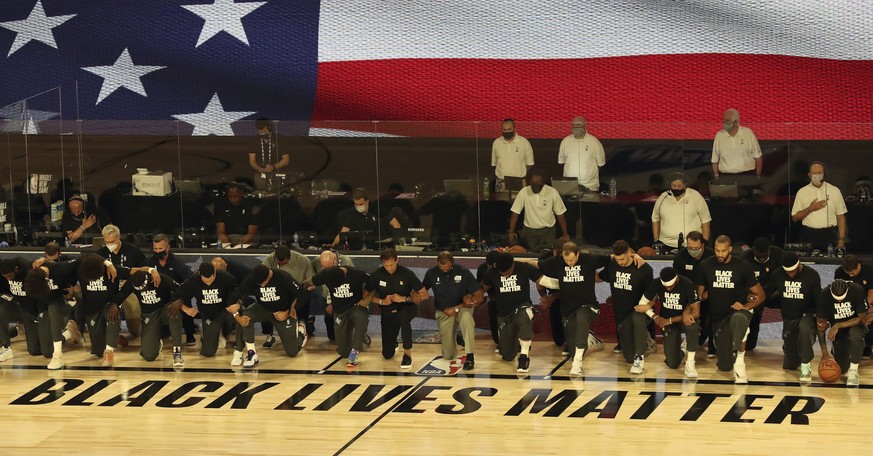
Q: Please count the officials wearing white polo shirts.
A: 6